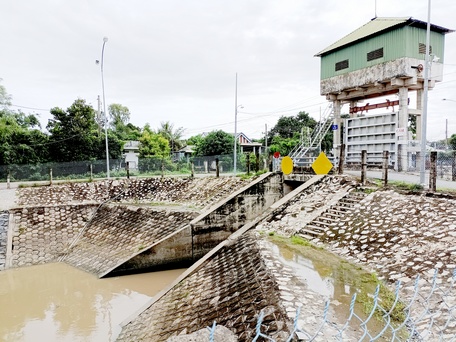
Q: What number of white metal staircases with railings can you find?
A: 1